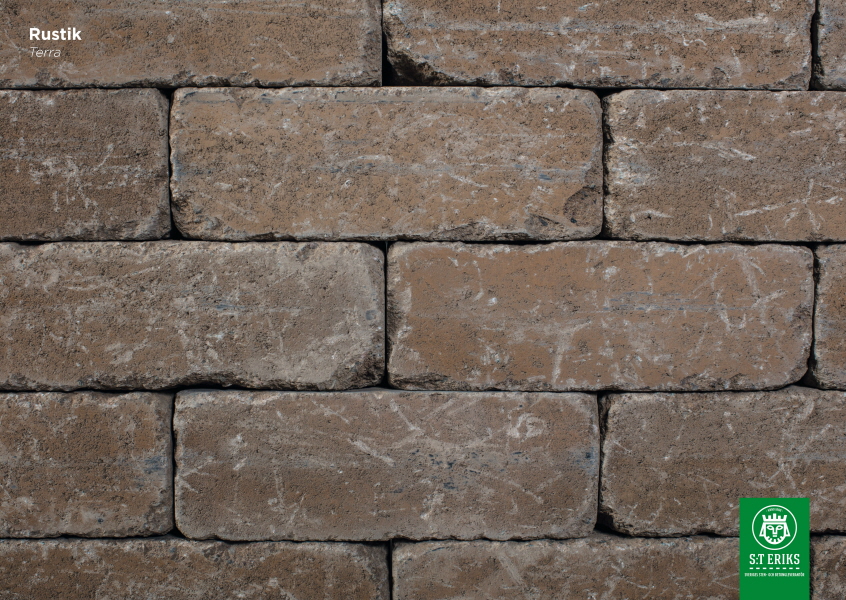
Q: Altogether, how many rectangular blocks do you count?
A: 15